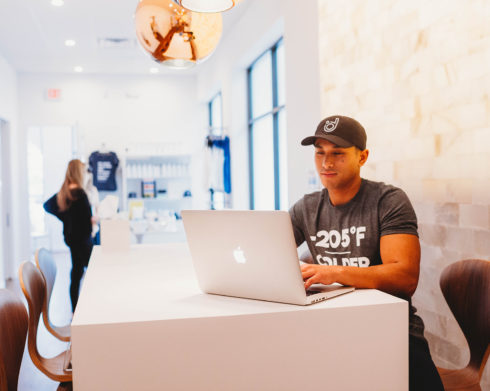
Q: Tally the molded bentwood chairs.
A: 4